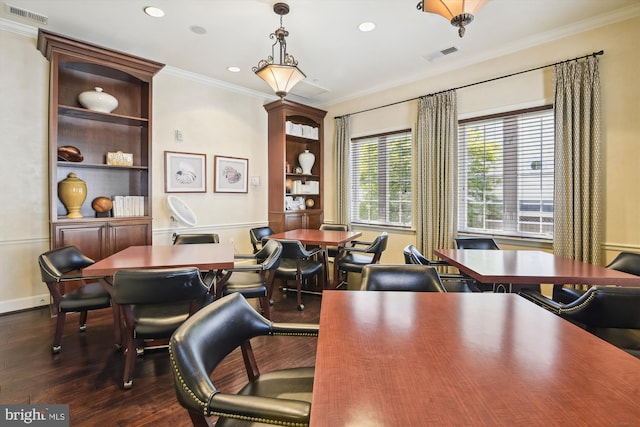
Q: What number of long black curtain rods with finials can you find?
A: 1